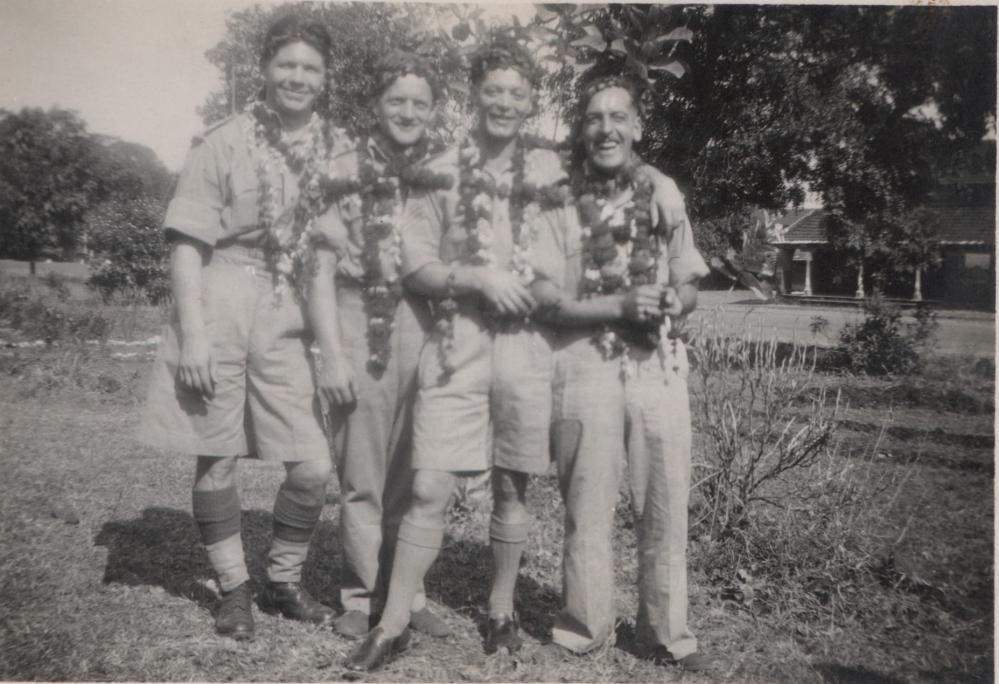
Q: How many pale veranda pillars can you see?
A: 3